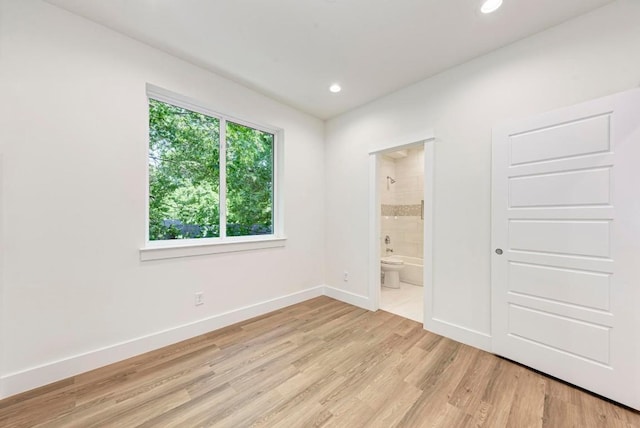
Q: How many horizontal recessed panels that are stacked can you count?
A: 5